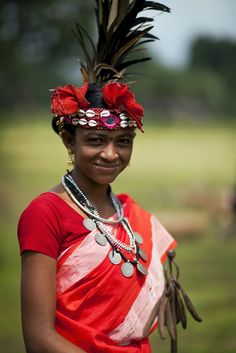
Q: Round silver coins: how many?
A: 7